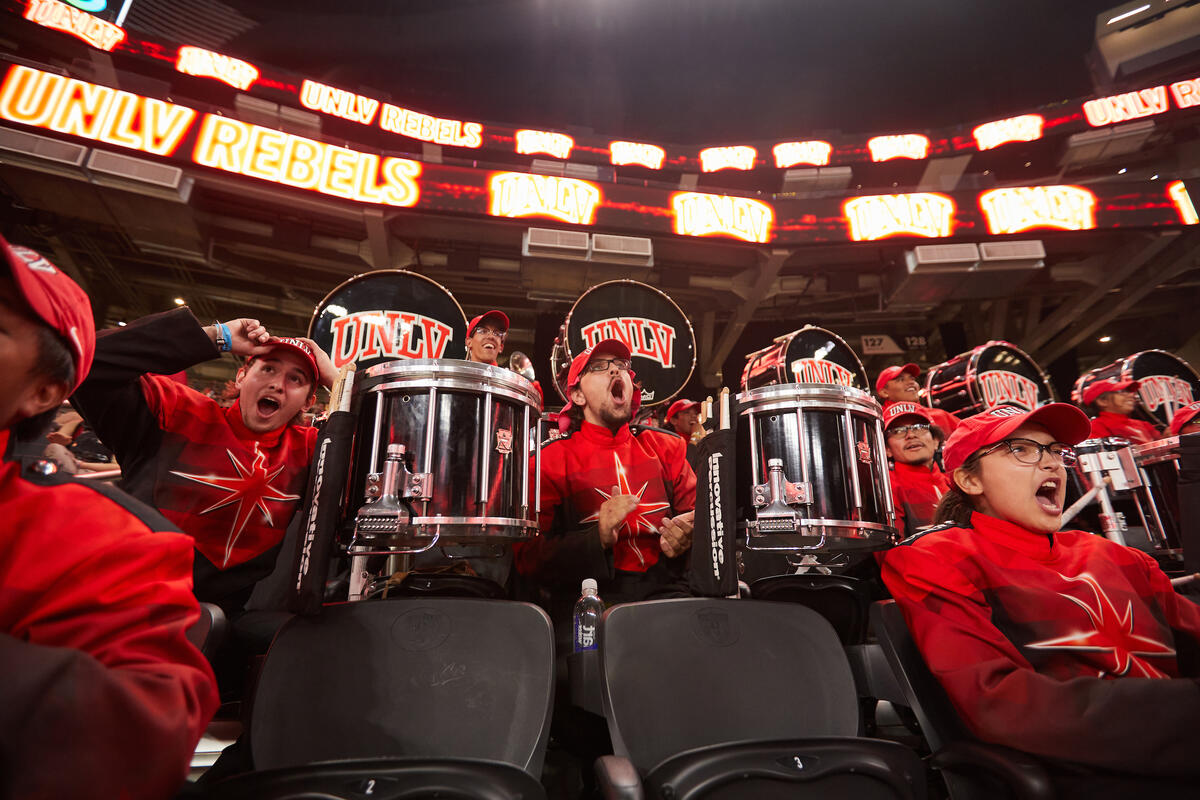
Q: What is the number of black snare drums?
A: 2